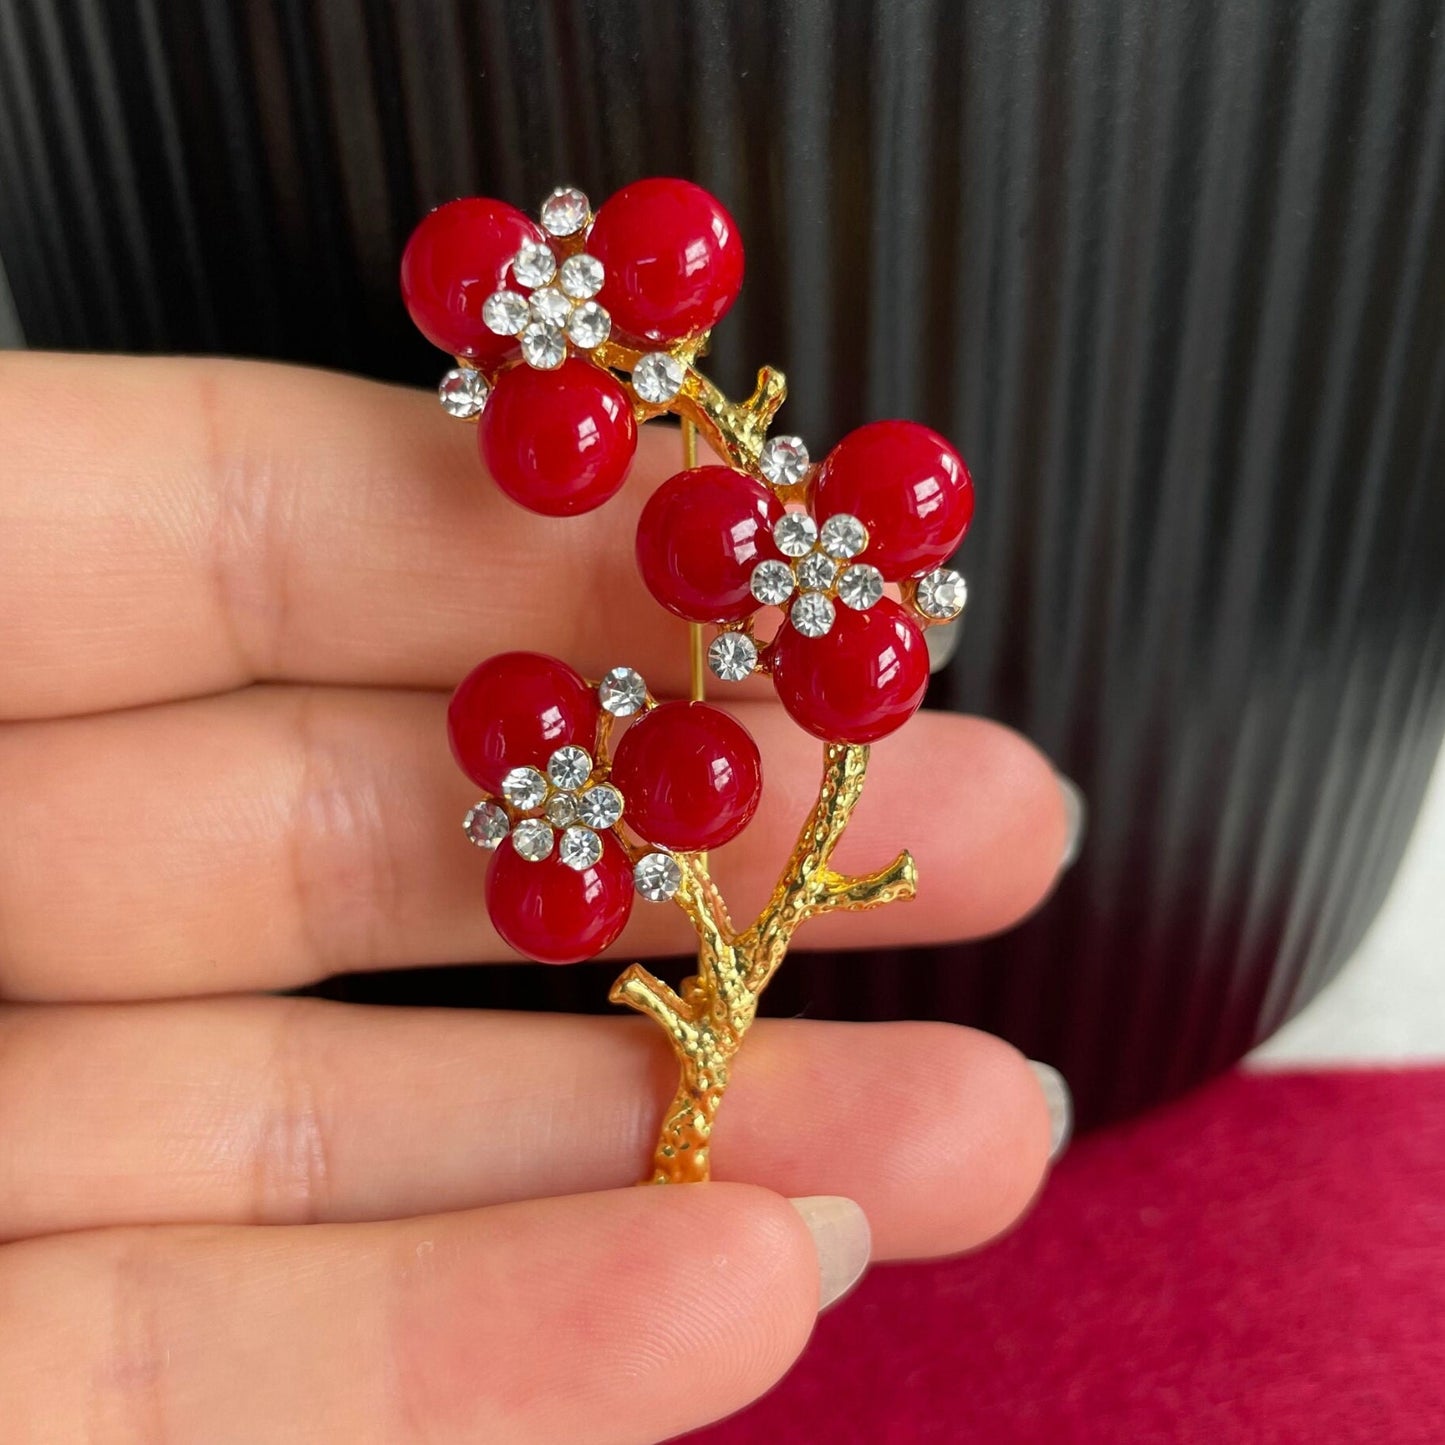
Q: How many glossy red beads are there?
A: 9